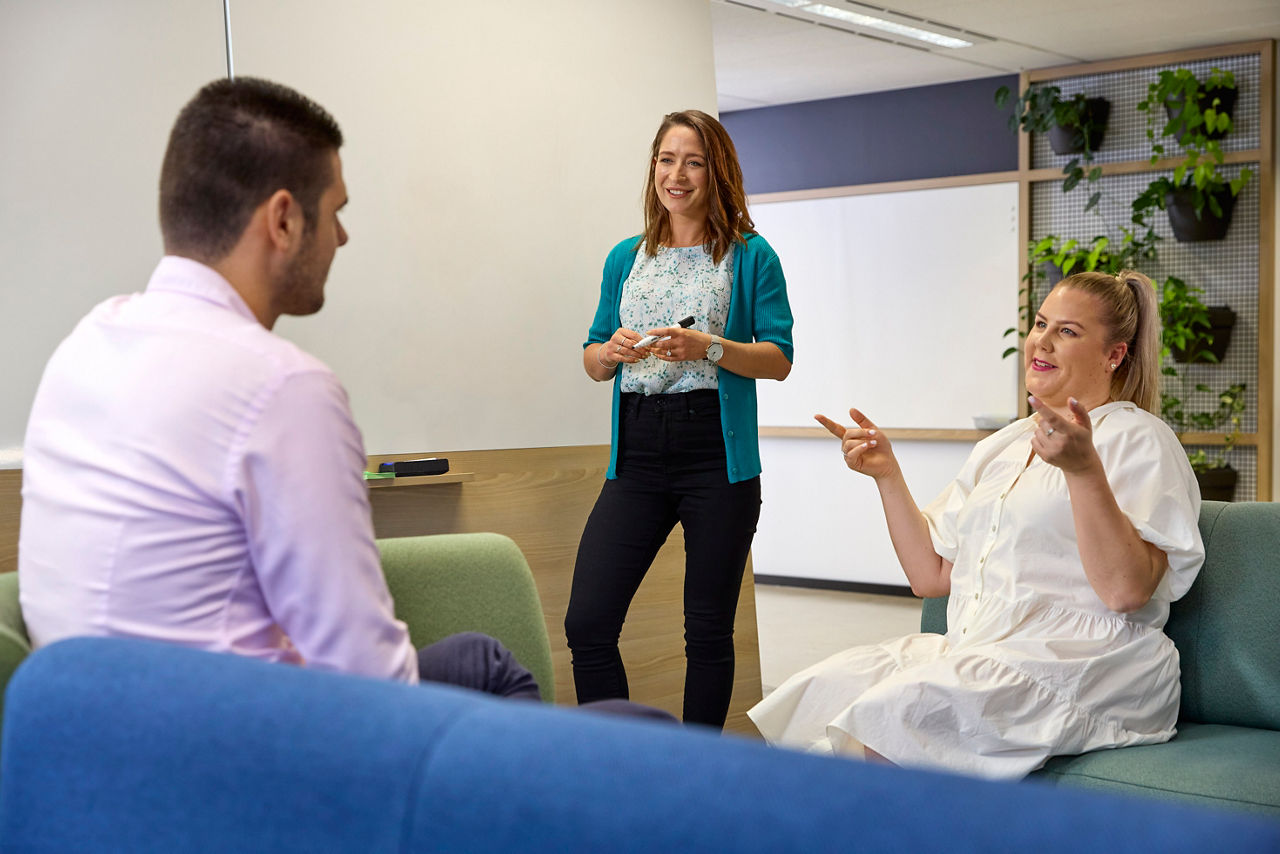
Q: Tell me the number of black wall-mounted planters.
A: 6